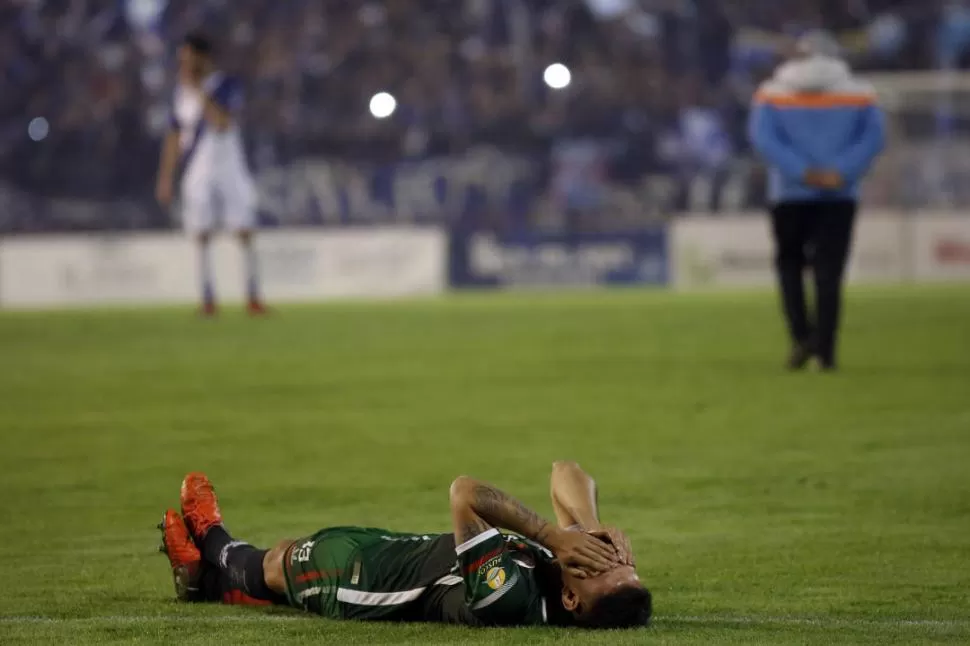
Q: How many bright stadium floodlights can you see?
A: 2